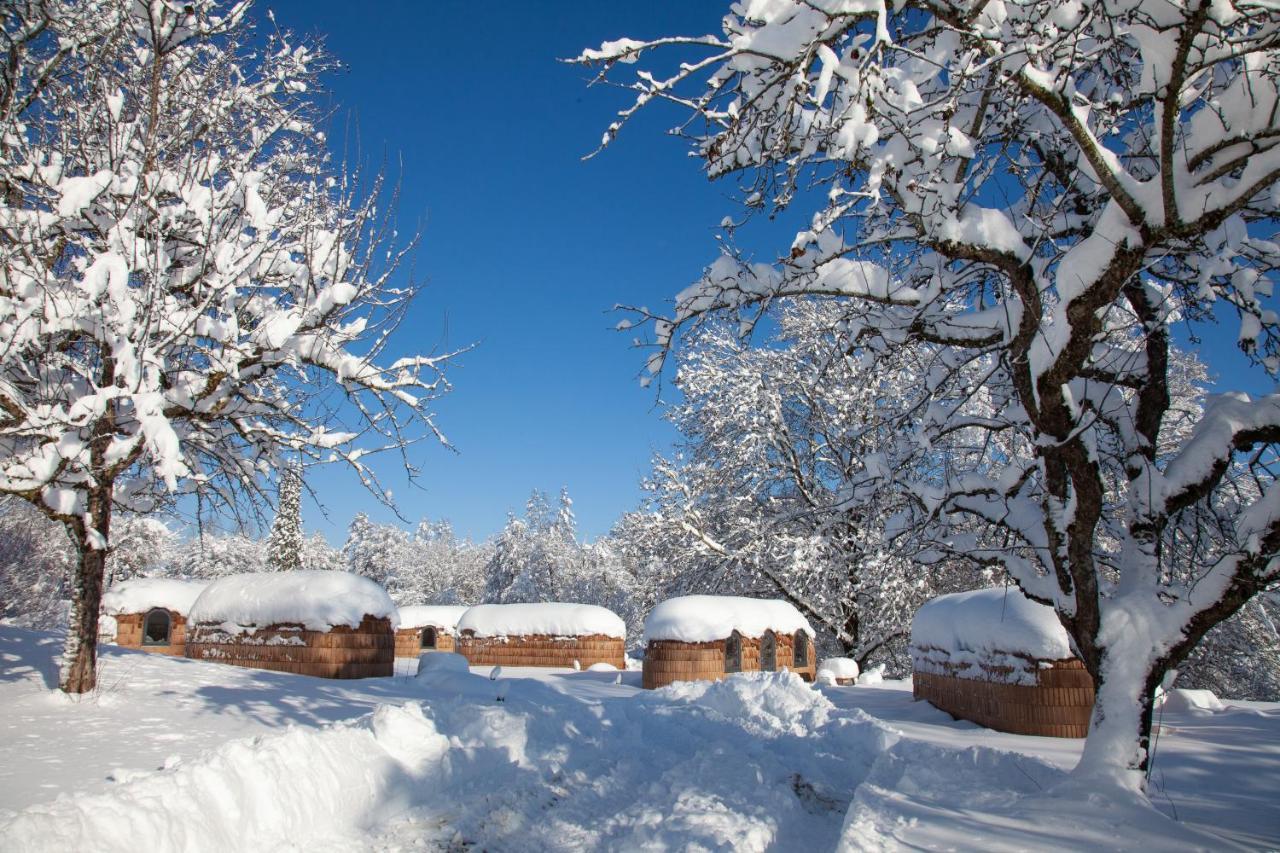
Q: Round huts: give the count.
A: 6